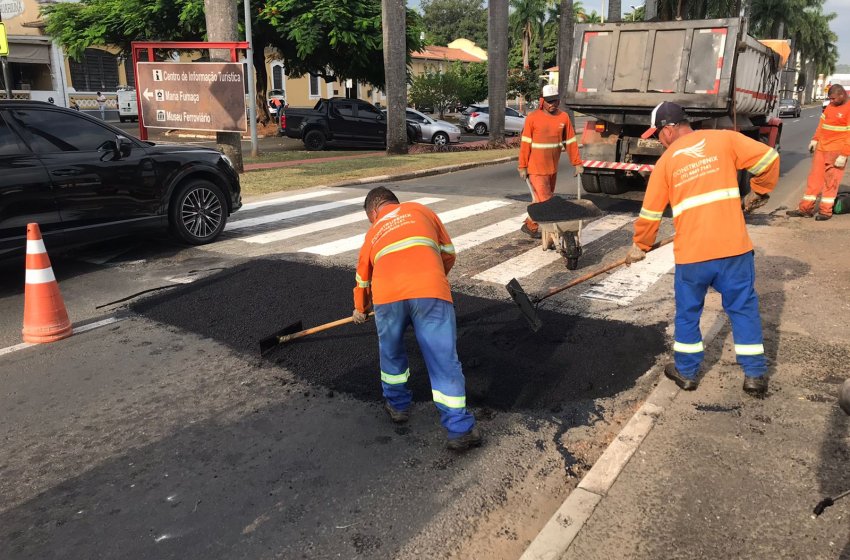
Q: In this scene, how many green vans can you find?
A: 0